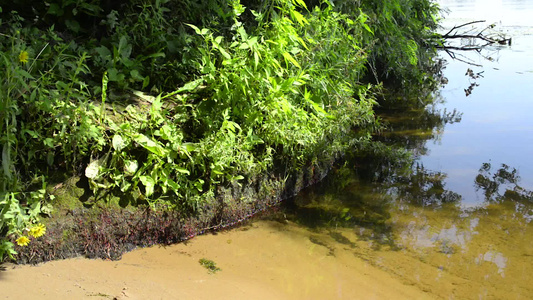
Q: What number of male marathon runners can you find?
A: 0